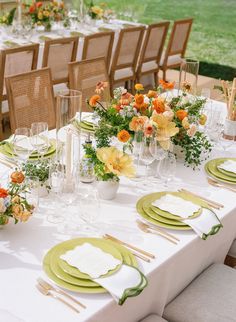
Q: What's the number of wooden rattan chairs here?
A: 8